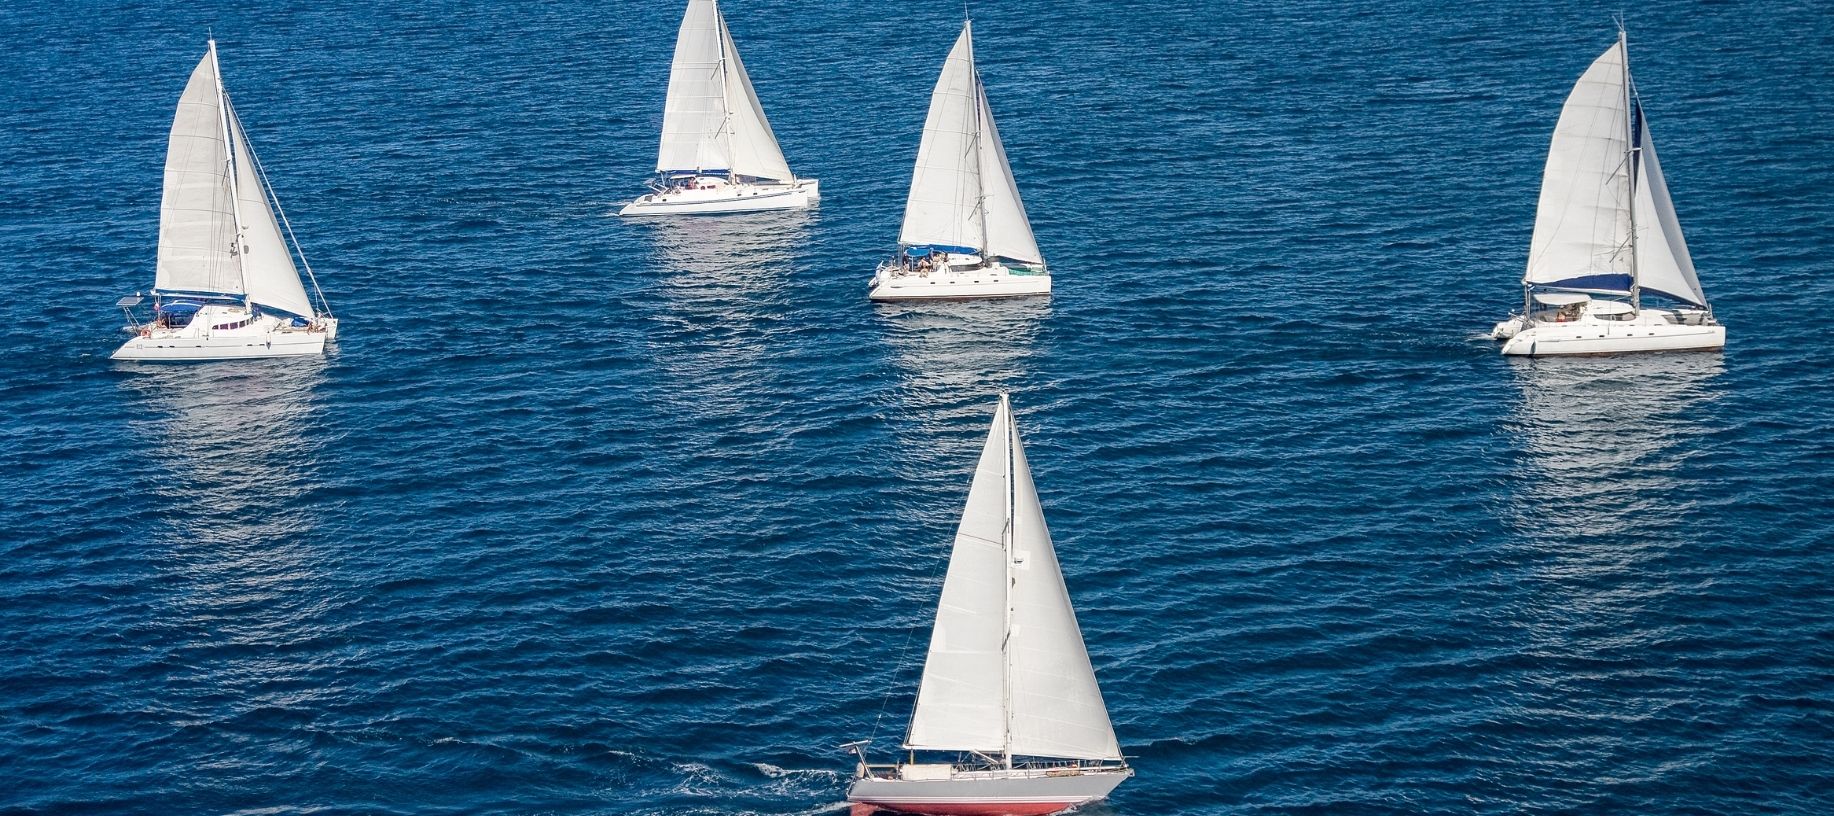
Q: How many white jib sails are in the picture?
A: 5